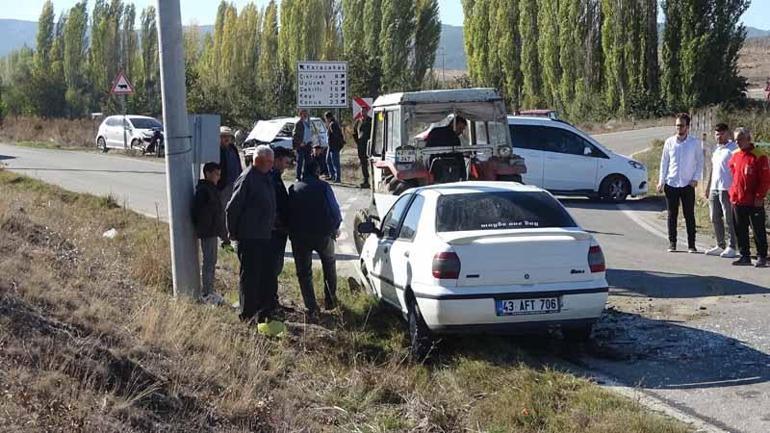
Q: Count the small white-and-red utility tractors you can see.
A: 1